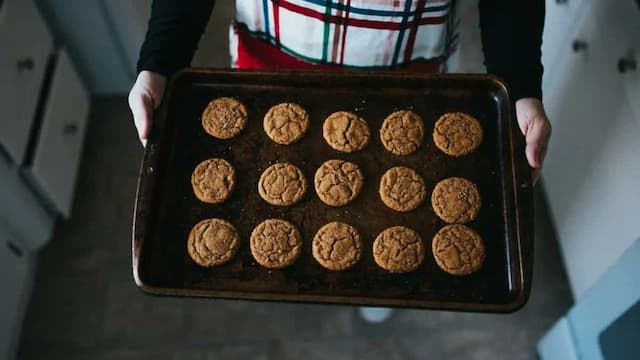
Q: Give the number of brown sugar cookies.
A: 15